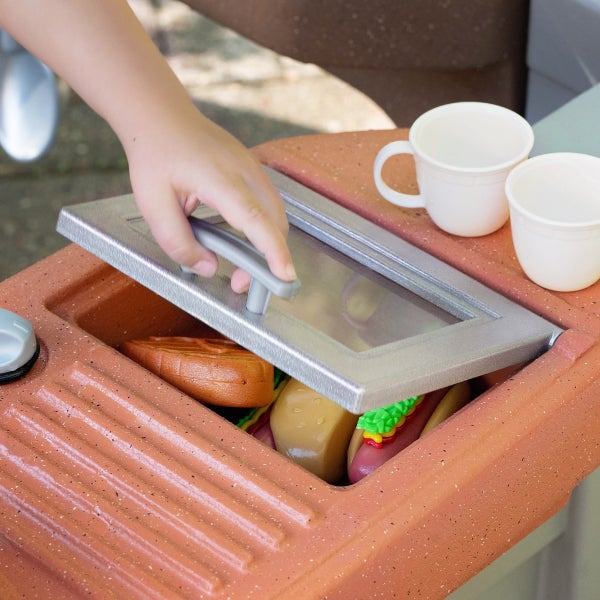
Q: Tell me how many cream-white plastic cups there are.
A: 2